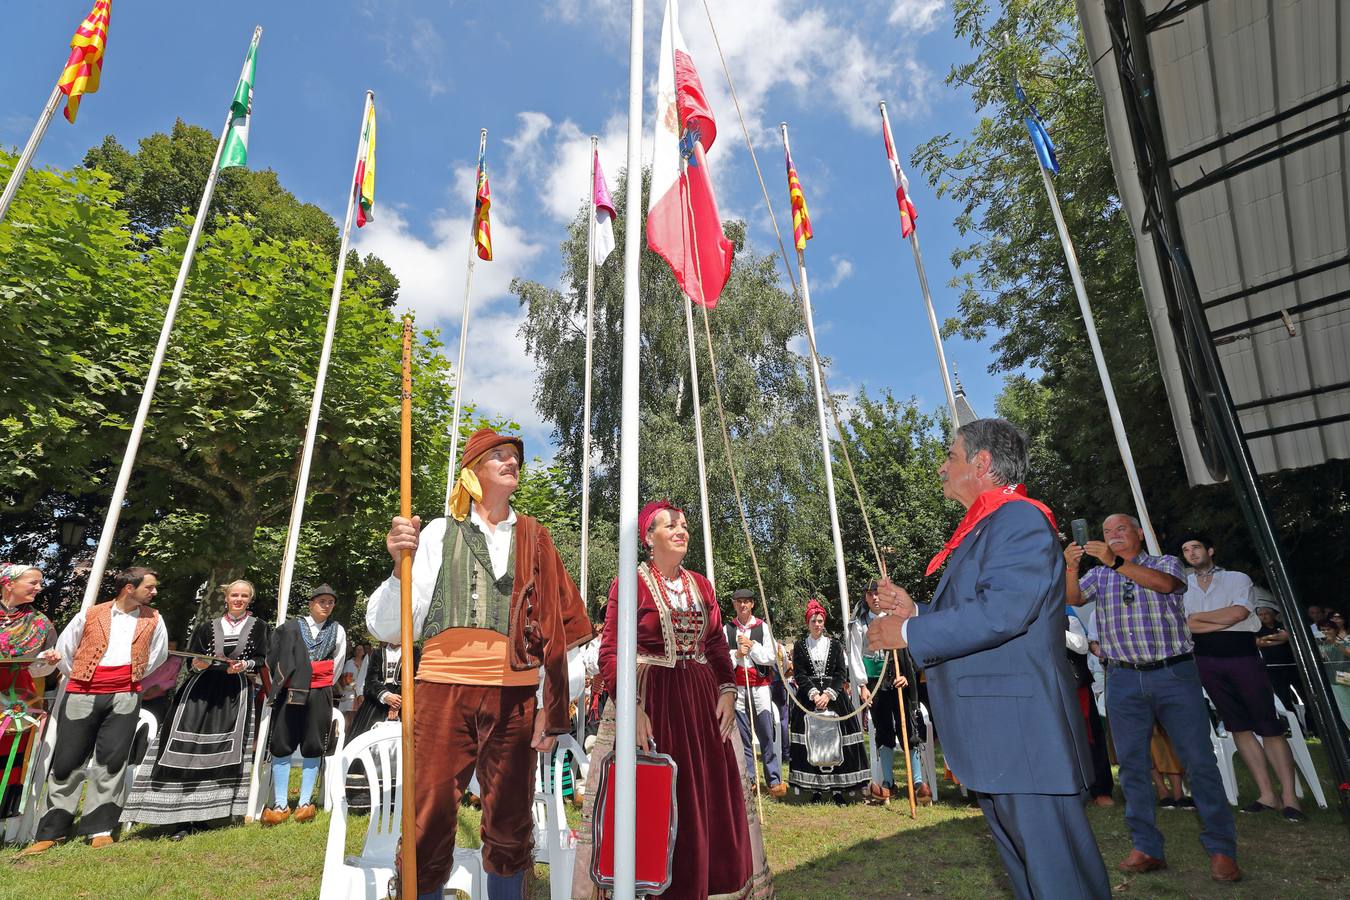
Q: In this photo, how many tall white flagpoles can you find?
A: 10